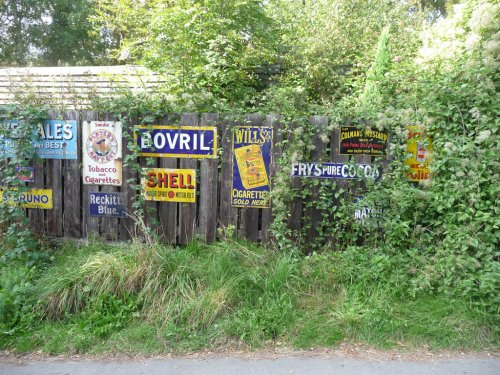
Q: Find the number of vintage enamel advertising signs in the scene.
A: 12